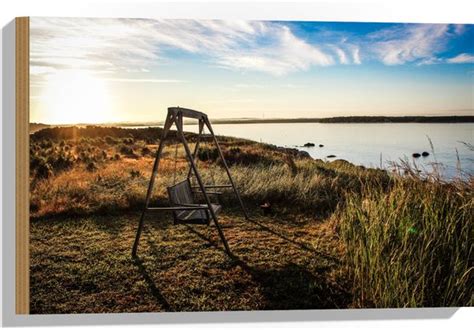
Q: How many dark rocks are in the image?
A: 5